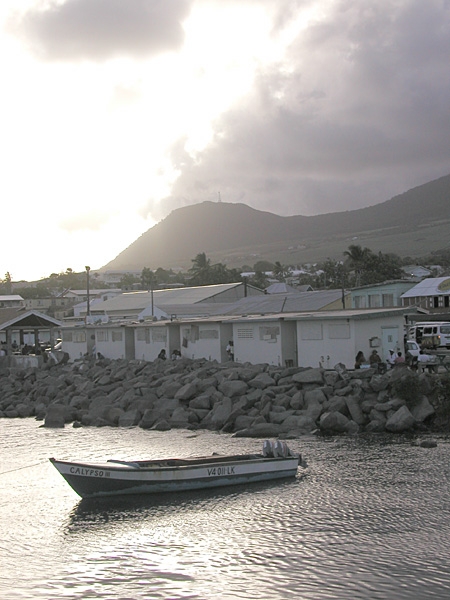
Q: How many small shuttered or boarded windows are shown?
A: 12